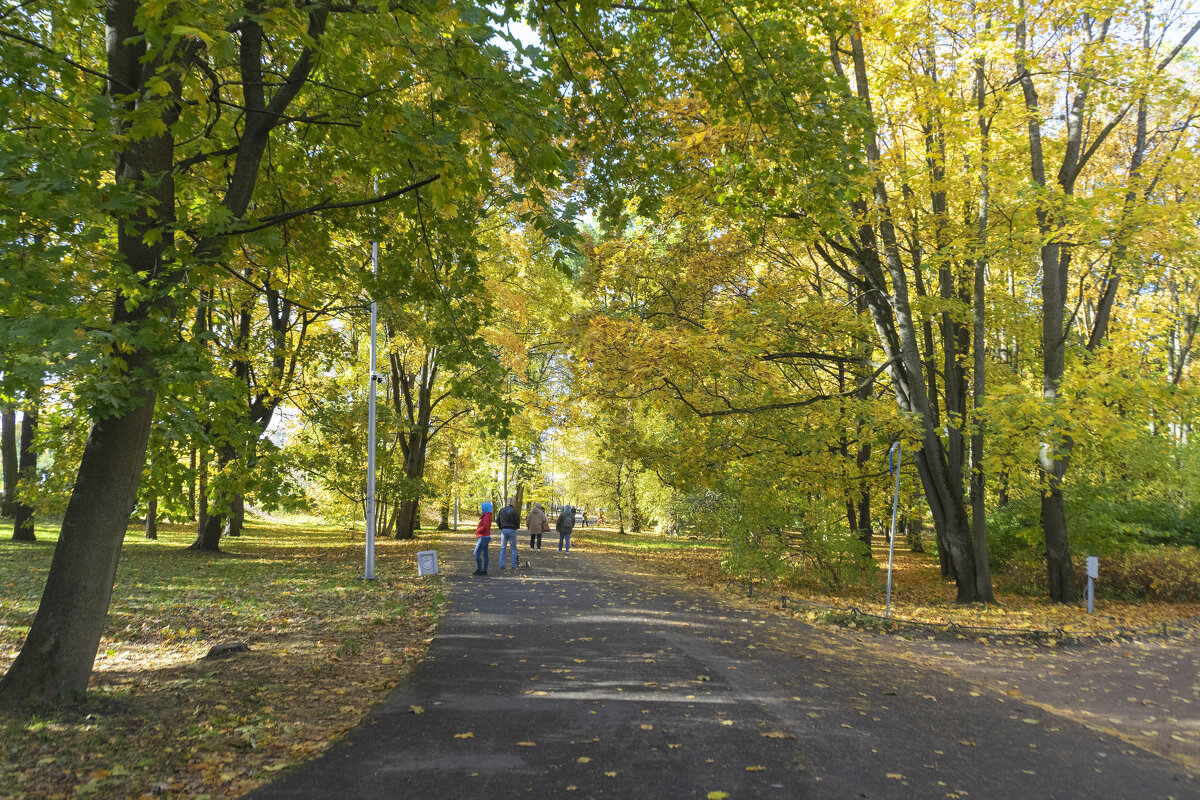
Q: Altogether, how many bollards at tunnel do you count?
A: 0